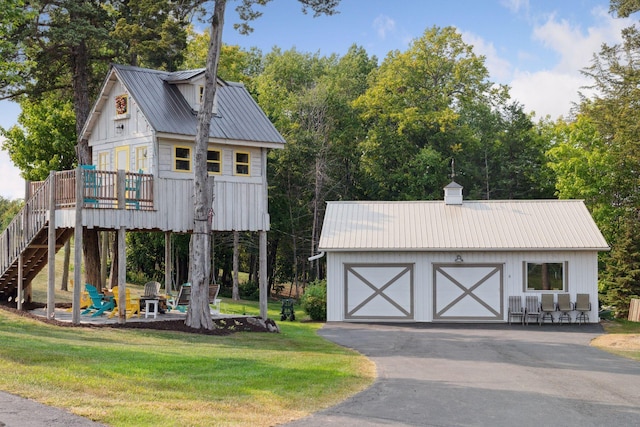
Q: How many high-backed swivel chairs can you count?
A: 3